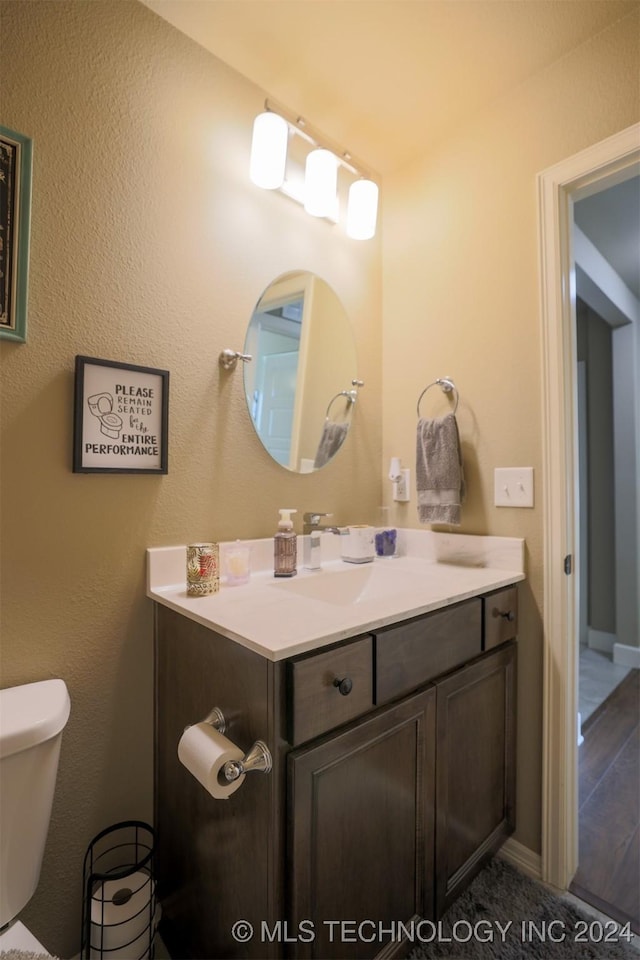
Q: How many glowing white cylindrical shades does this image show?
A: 3